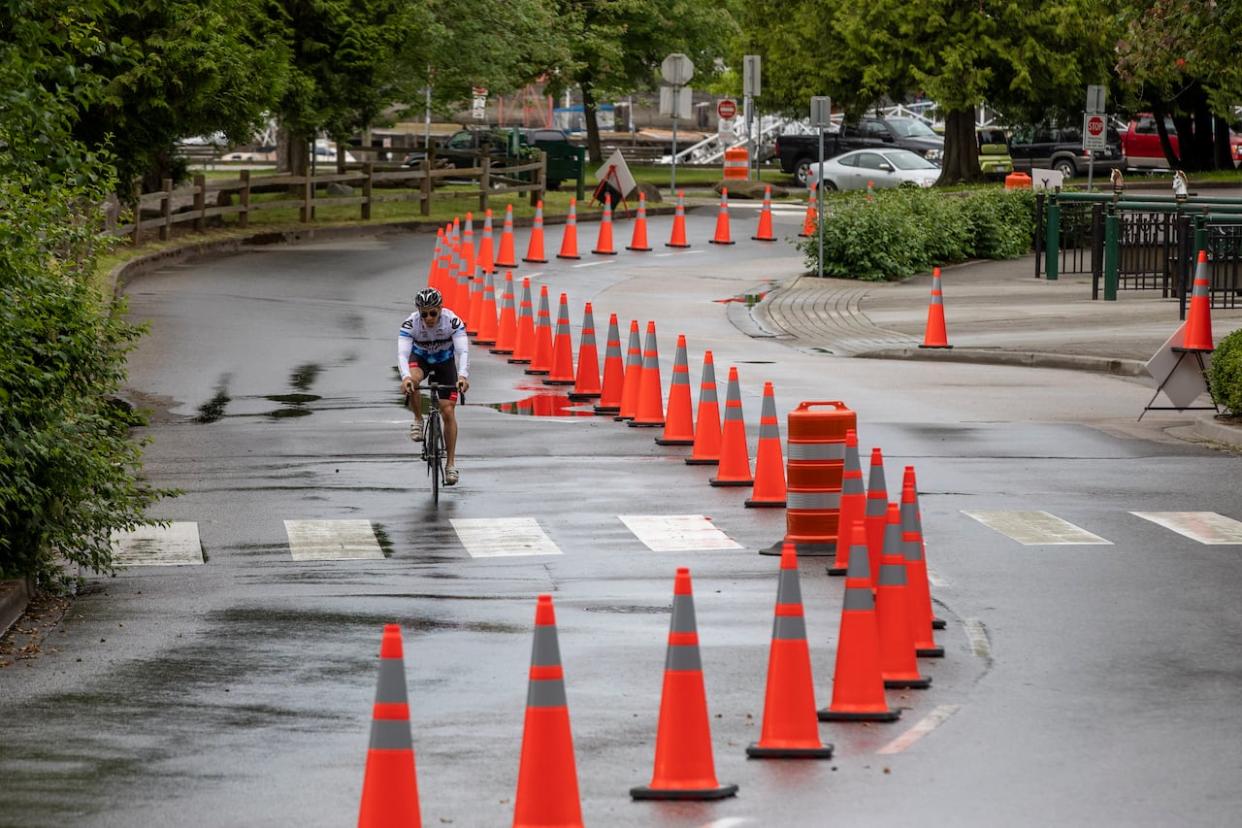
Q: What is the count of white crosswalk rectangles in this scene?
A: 6